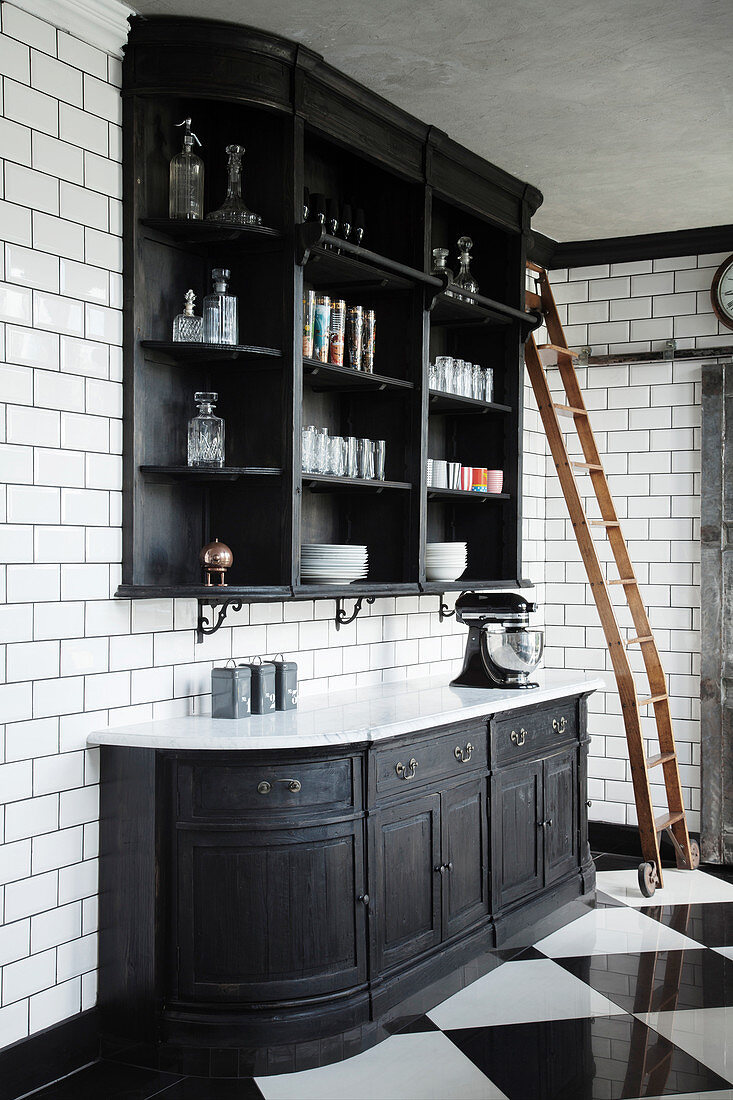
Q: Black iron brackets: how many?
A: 3